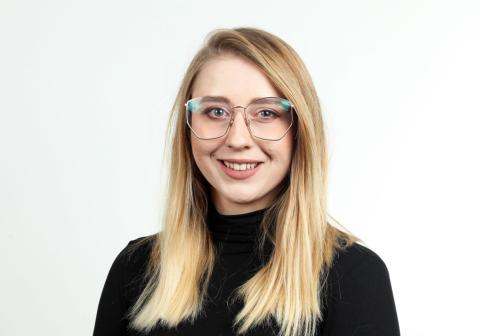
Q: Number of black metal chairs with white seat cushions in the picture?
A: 0